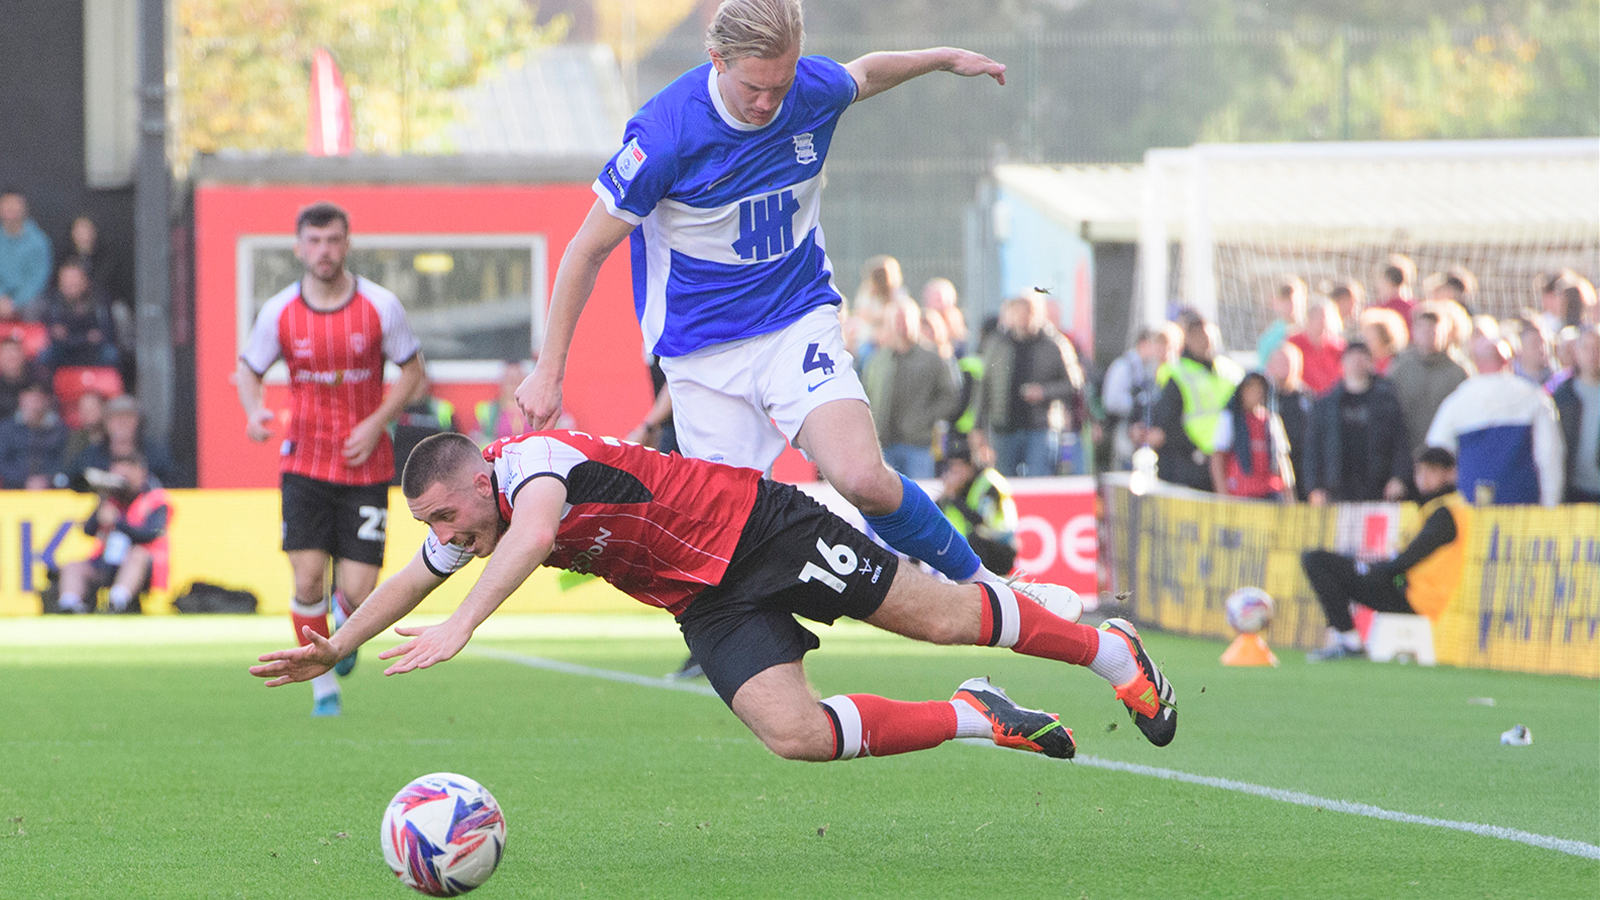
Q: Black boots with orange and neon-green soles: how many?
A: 2